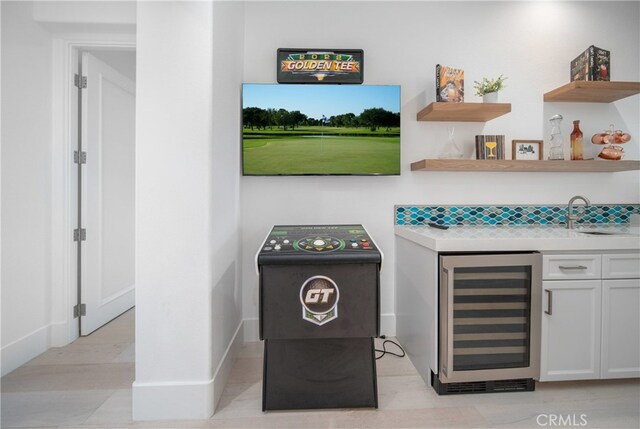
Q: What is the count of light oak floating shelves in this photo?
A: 3